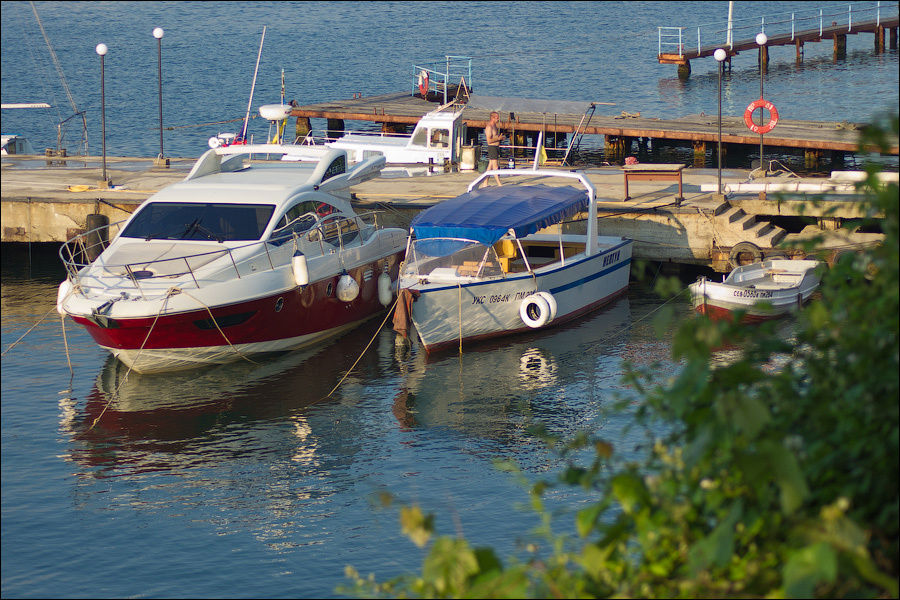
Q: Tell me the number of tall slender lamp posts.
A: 4